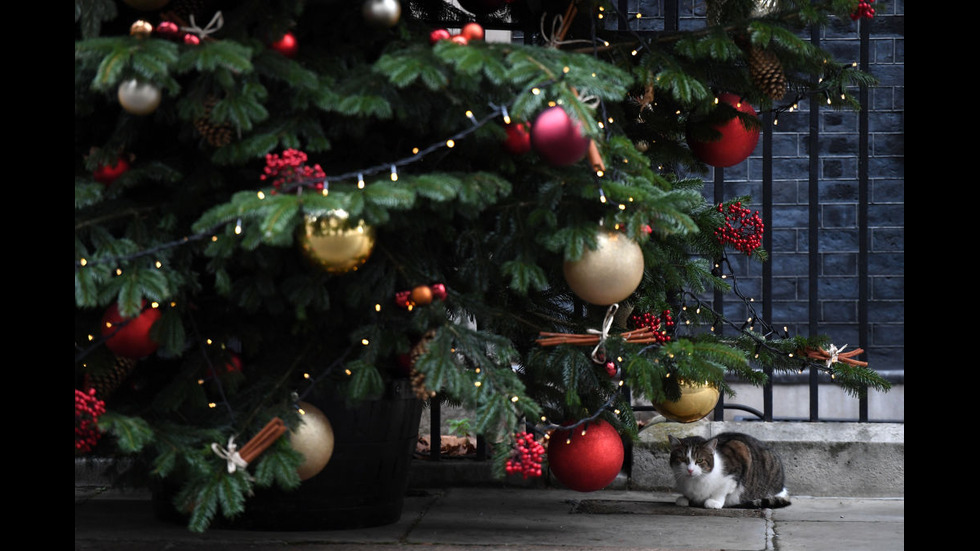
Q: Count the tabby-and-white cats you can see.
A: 1